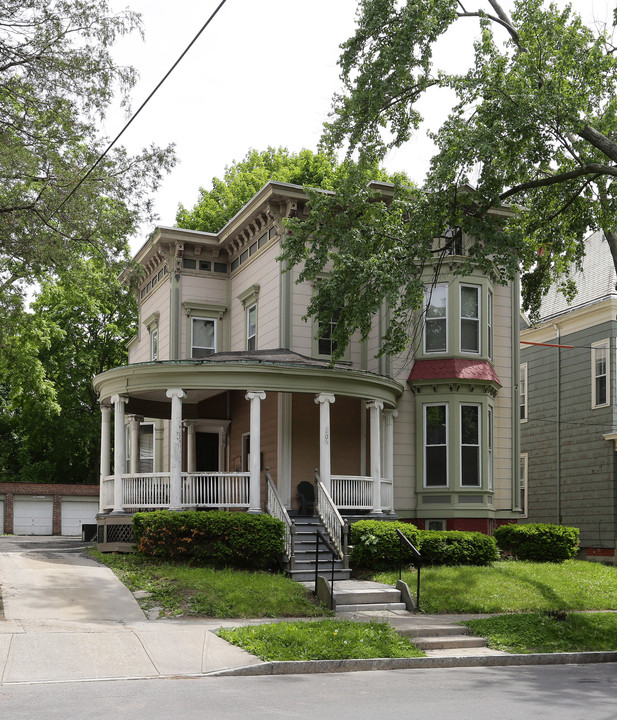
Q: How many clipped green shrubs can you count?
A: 4